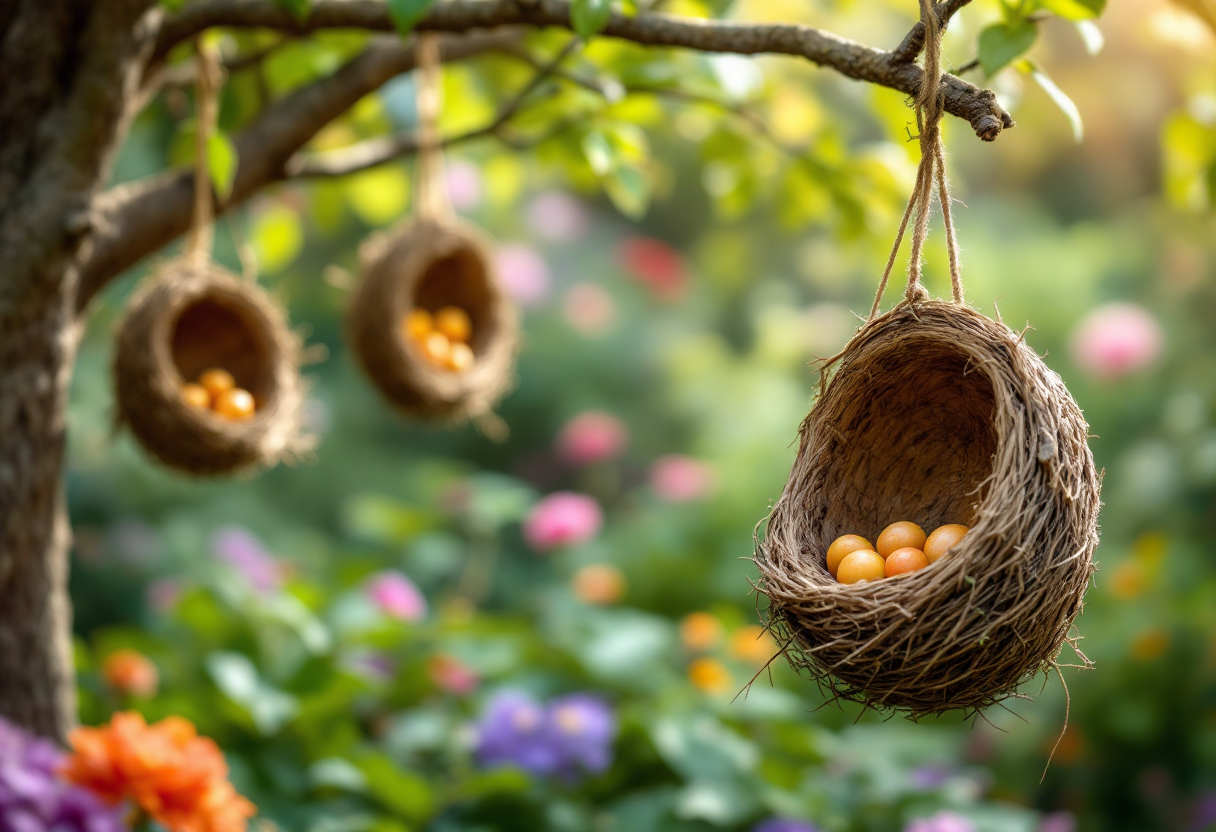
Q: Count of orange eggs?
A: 12